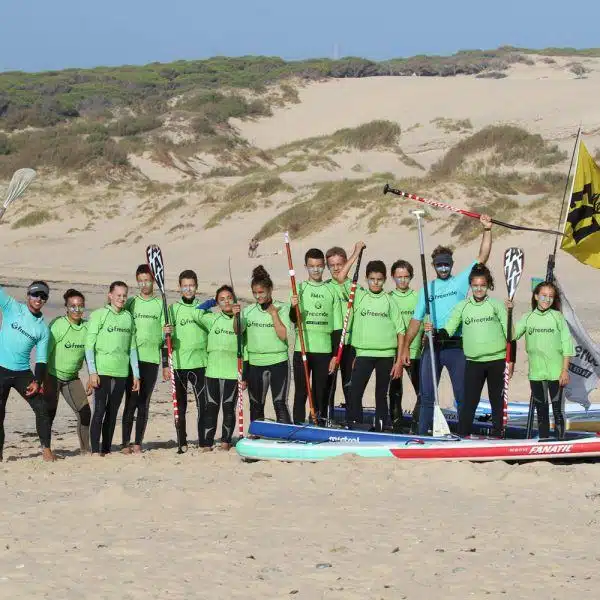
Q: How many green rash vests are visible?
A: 12